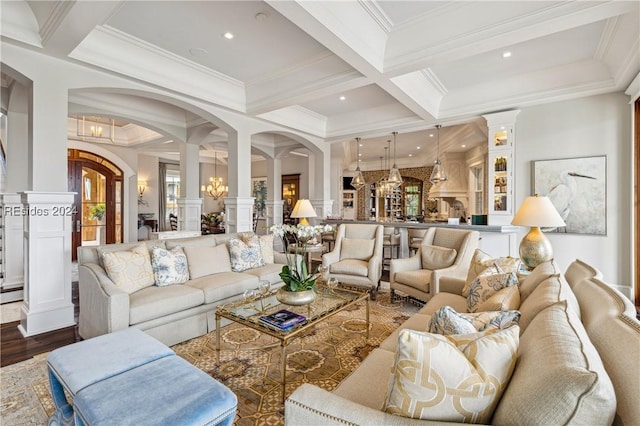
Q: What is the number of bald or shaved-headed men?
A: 0